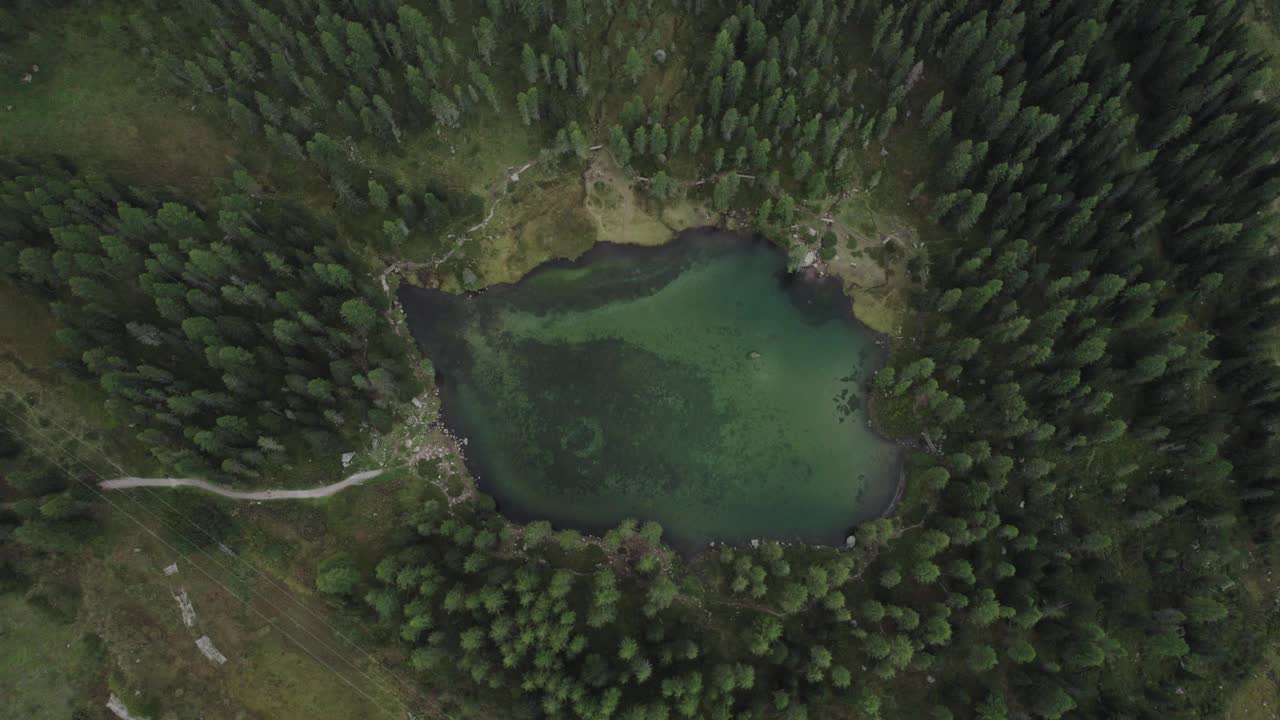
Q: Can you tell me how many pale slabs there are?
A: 4